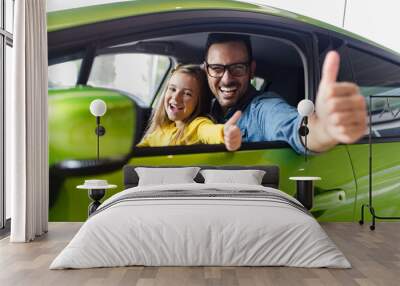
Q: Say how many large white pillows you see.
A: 2